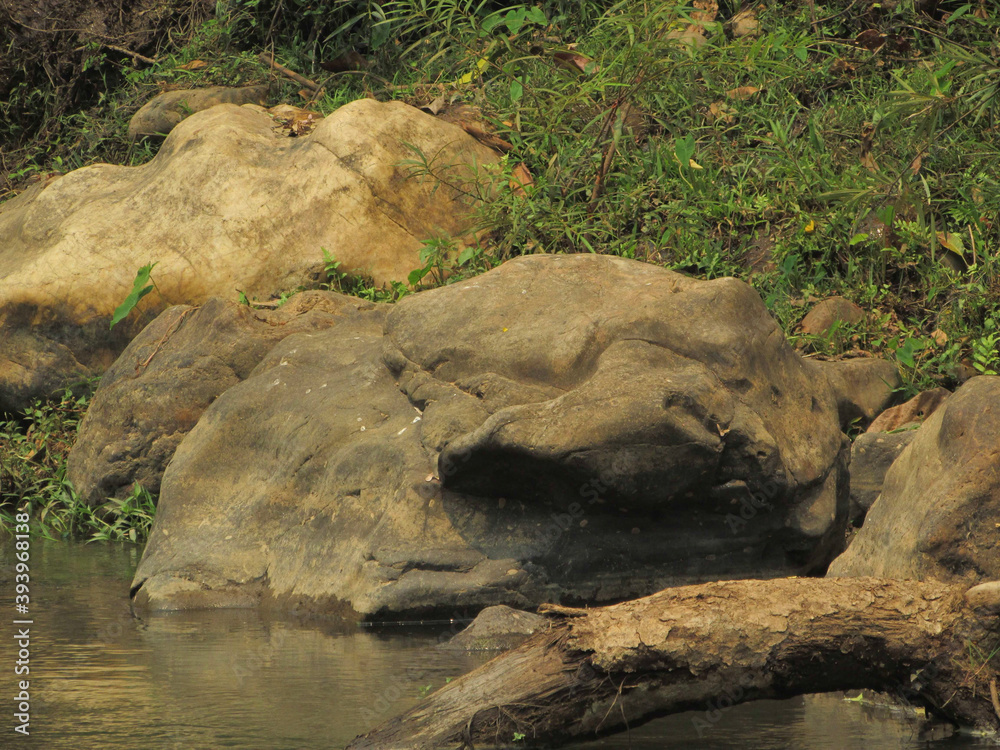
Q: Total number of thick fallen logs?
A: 1